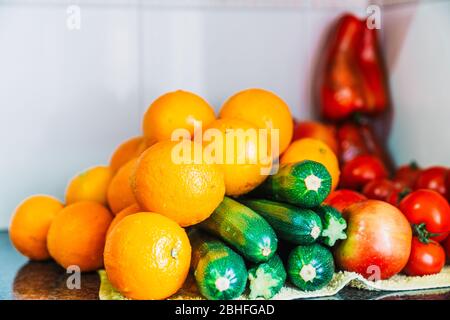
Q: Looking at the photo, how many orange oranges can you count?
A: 12